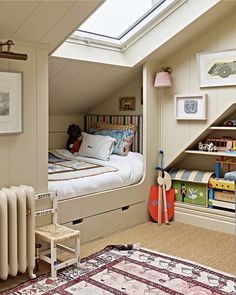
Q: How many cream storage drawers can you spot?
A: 2